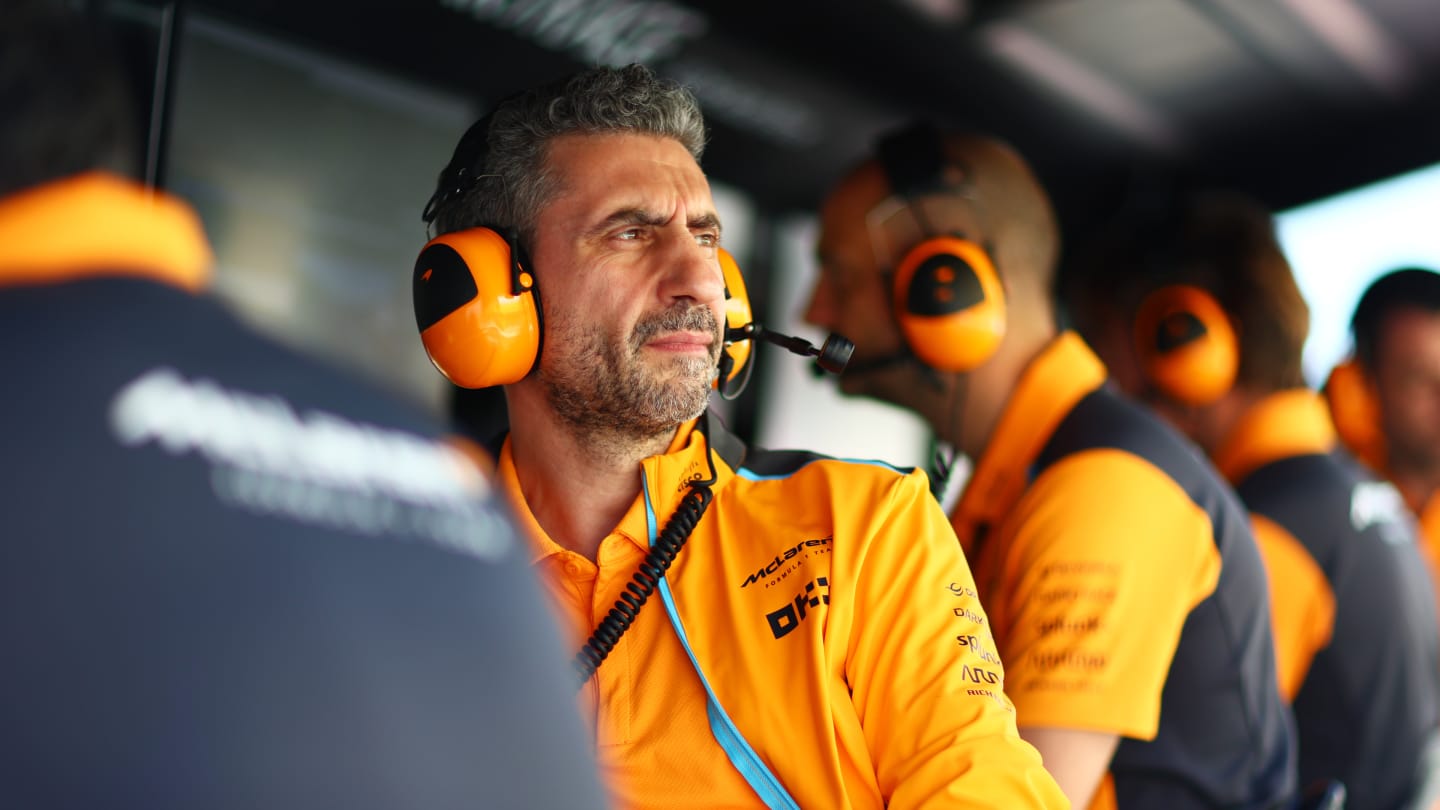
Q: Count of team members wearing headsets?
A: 4